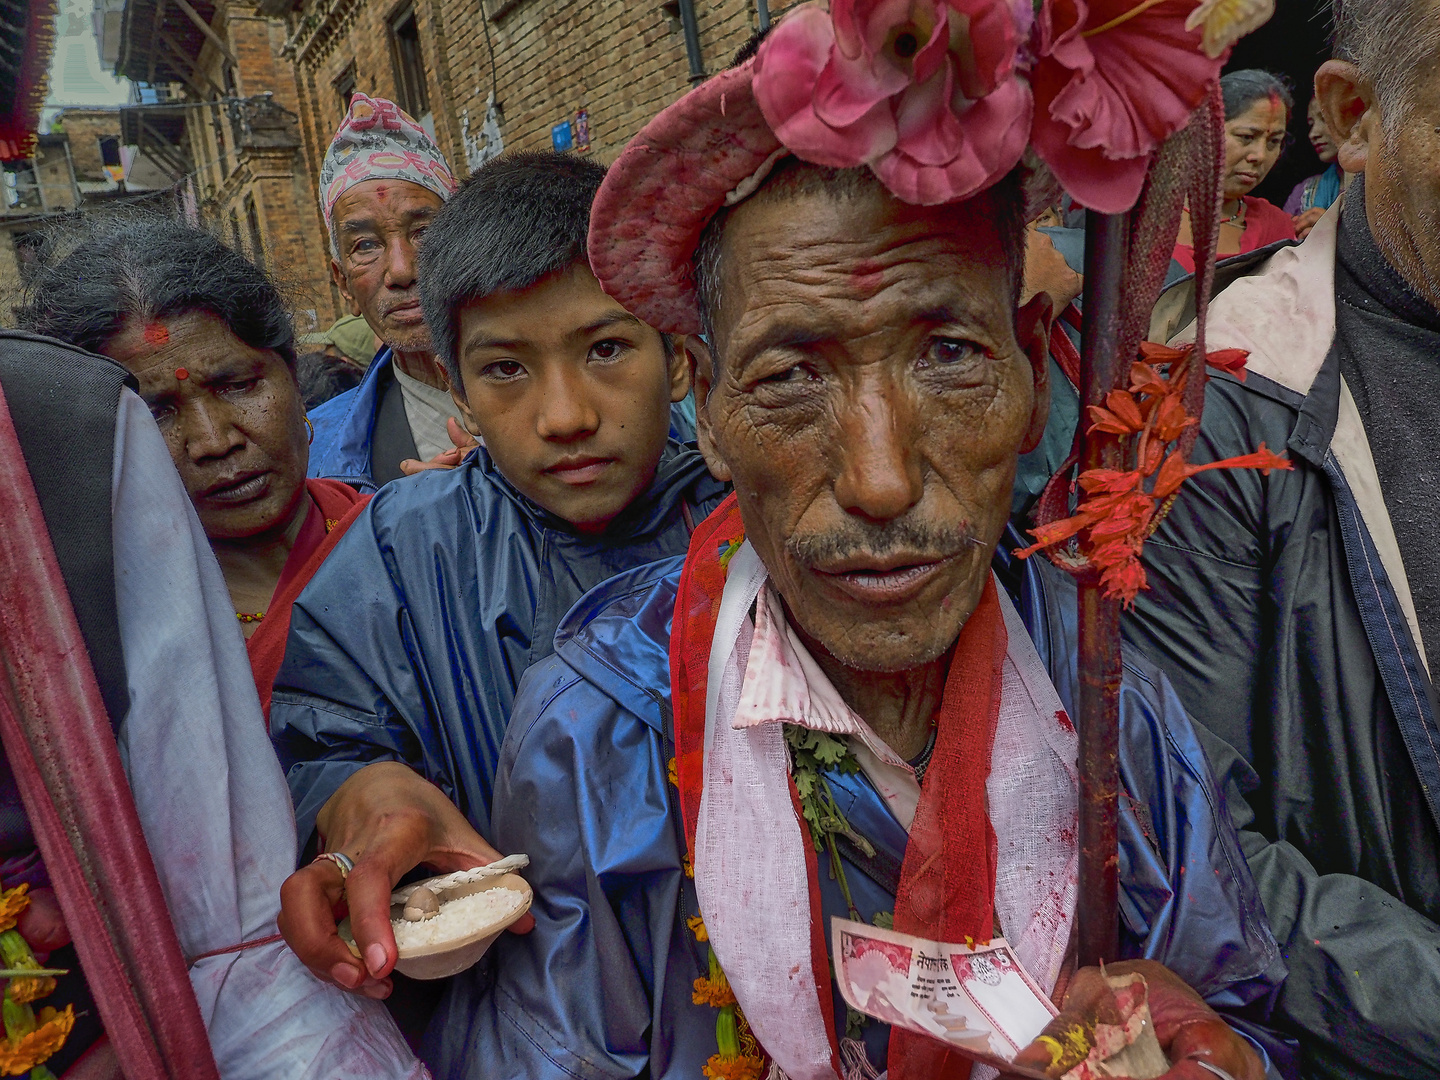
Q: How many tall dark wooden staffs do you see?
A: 1